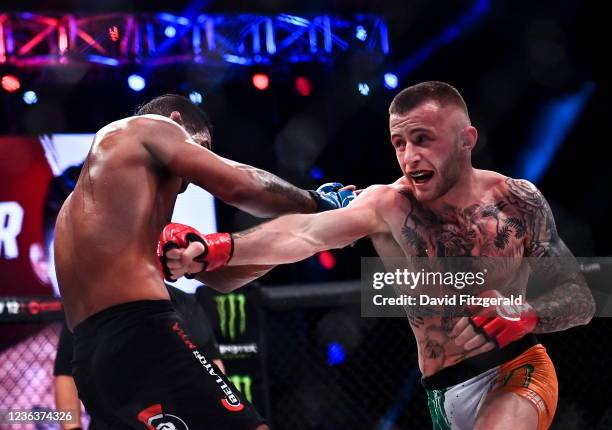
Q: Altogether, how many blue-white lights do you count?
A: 7